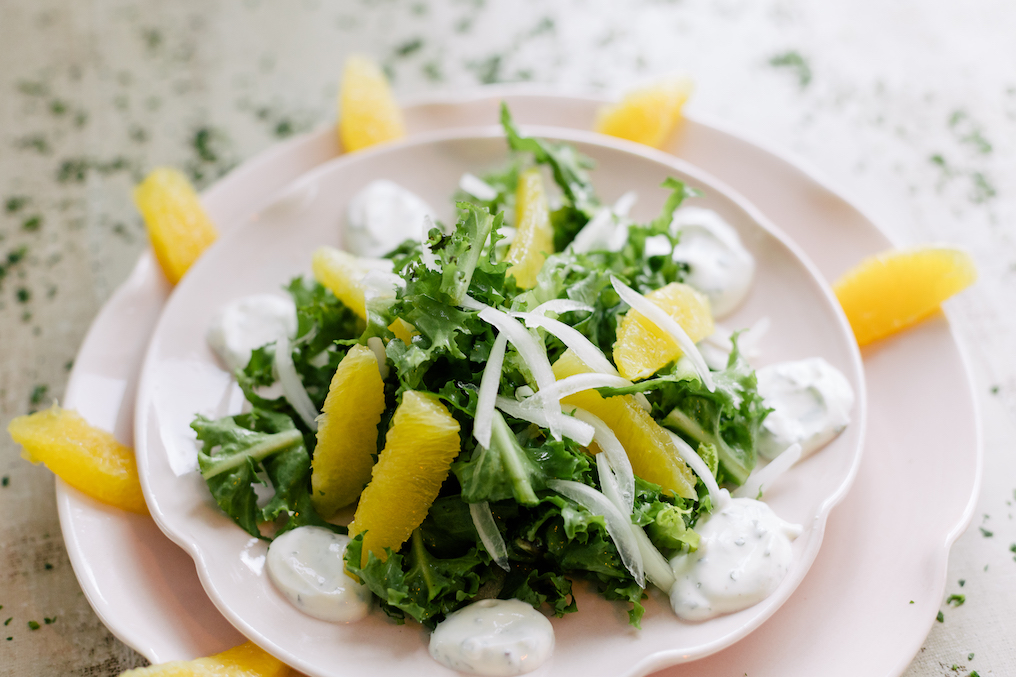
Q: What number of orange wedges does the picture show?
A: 12